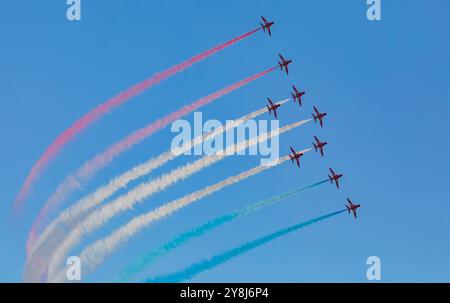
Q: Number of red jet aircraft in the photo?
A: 9